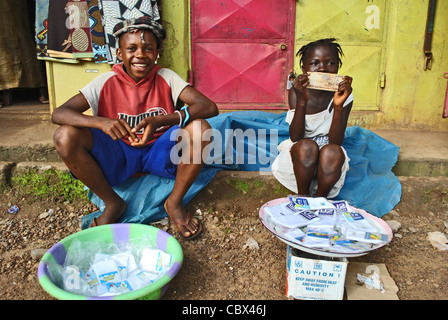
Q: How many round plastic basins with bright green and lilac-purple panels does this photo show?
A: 1